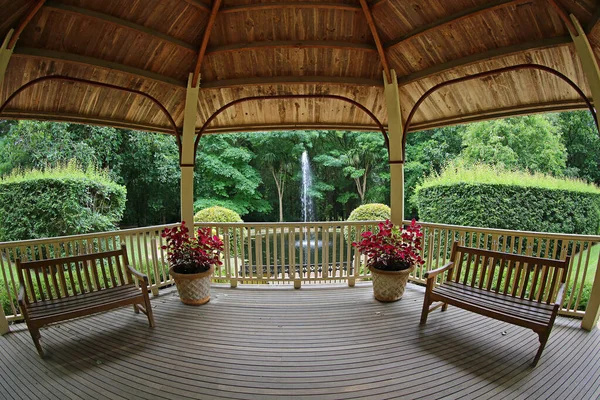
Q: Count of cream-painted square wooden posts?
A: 4